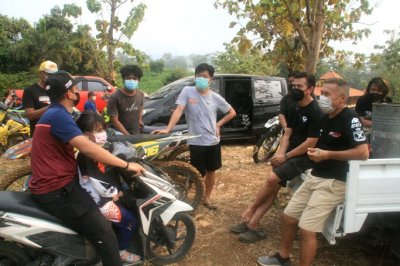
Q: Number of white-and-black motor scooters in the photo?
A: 1